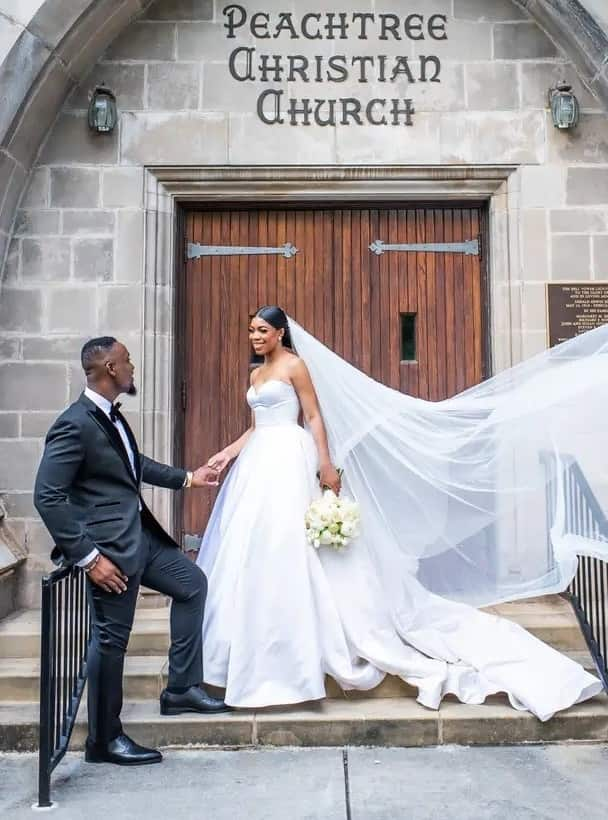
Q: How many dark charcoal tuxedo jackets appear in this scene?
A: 1